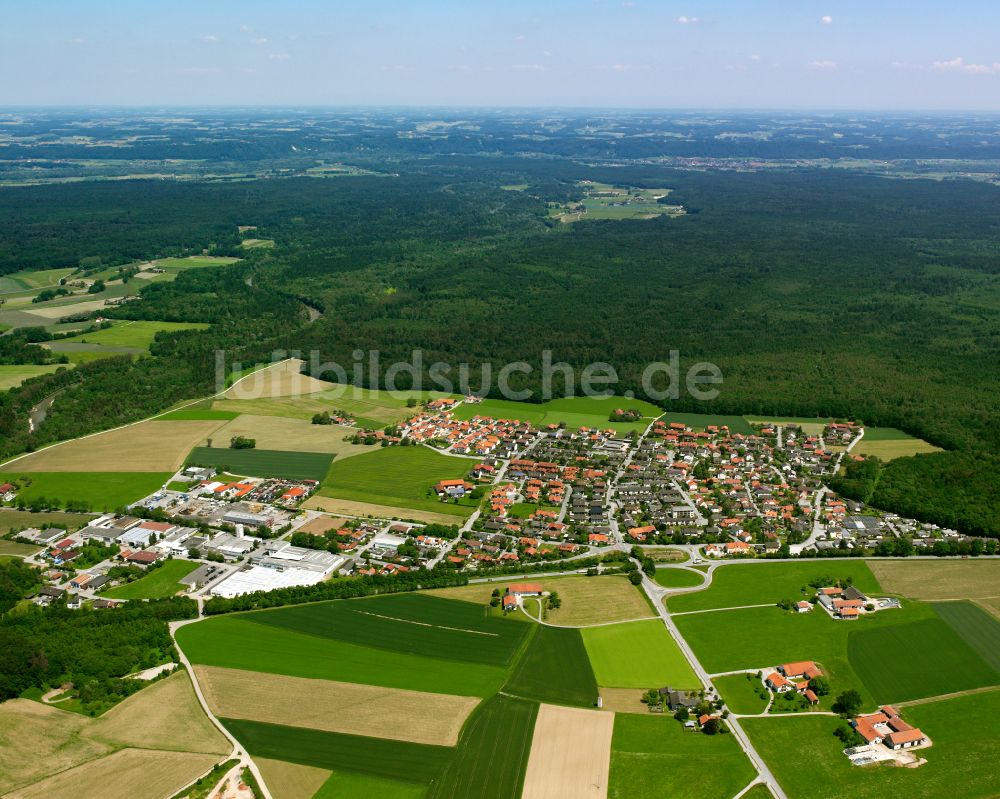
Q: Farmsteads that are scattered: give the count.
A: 5